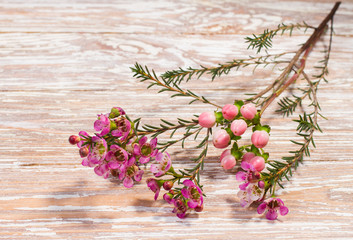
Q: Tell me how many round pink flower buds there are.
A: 10